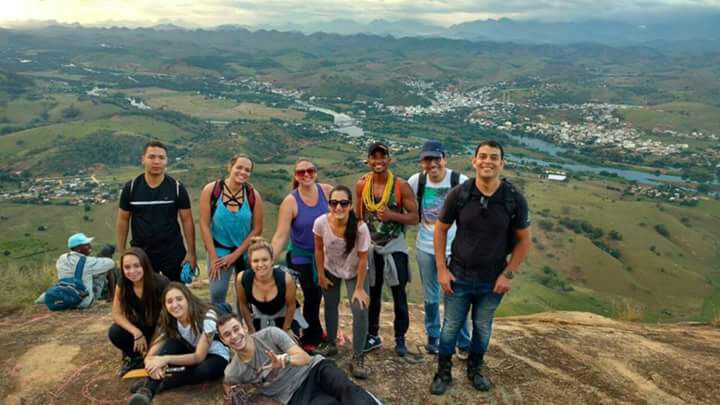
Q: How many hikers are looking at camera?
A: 11